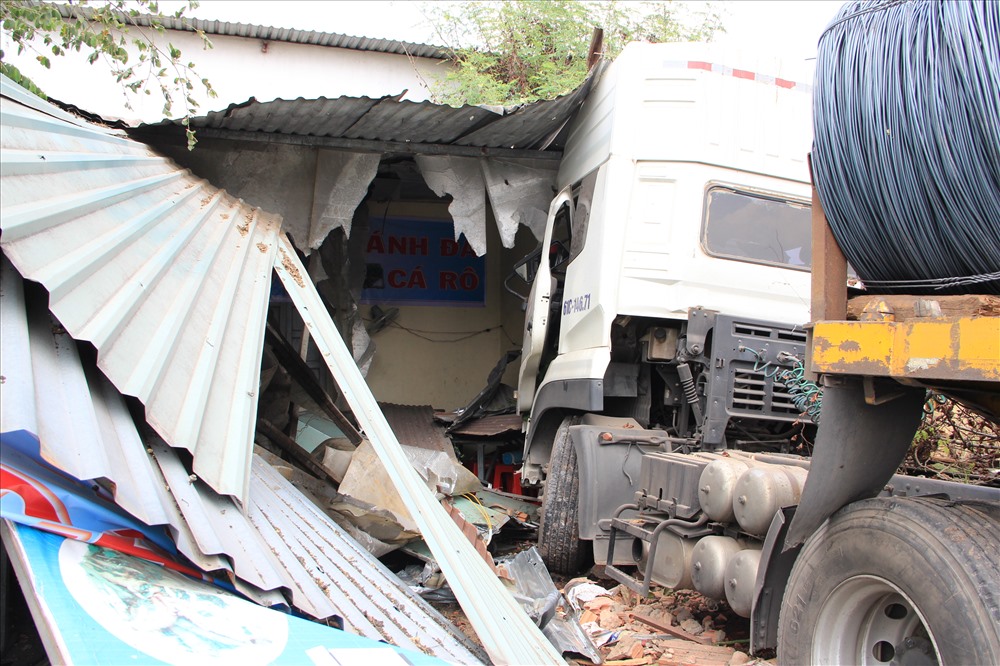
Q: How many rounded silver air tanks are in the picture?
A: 4